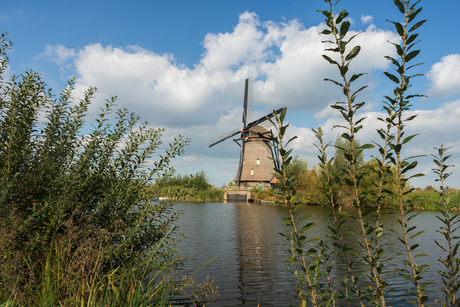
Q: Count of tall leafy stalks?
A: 6